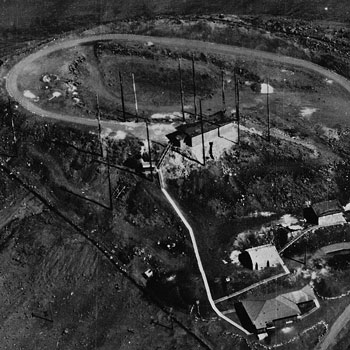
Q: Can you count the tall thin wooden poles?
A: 13